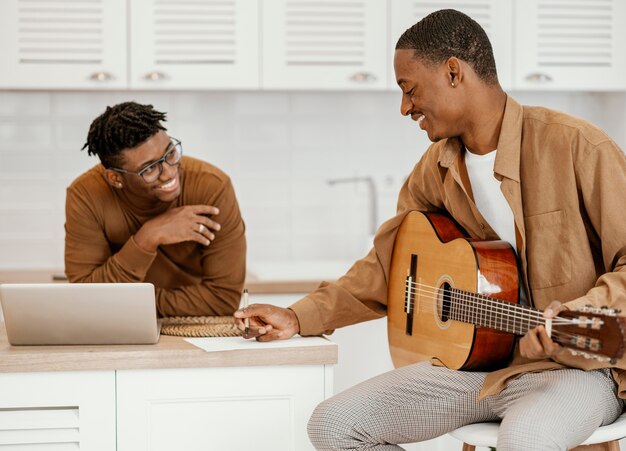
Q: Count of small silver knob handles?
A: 4